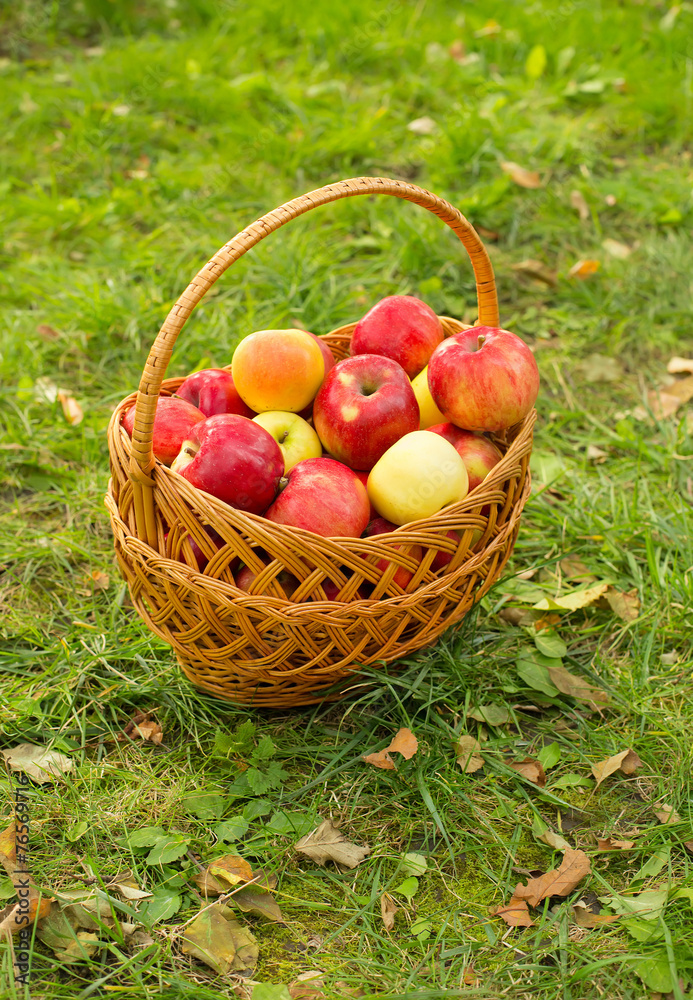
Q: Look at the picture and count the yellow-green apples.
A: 3